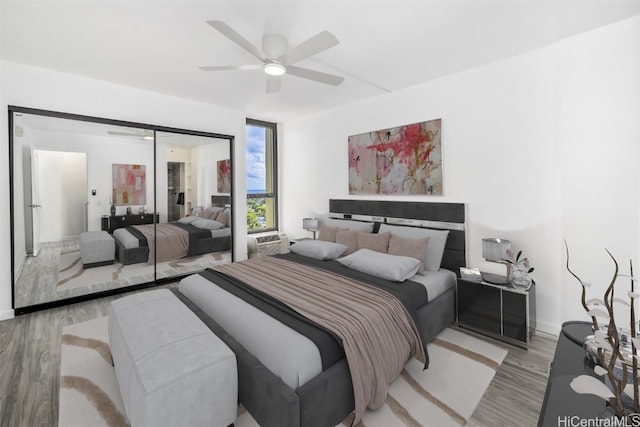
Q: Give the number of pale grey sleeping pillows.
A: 4